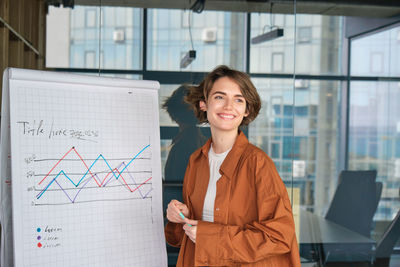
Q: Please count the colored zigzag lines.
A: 3